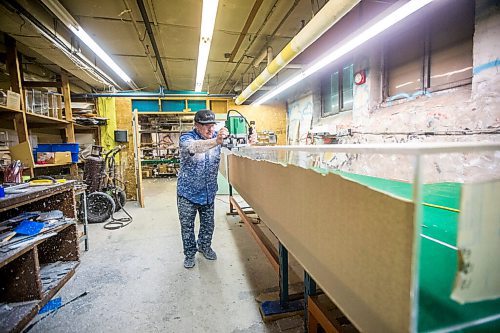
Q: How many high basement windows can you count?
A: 2